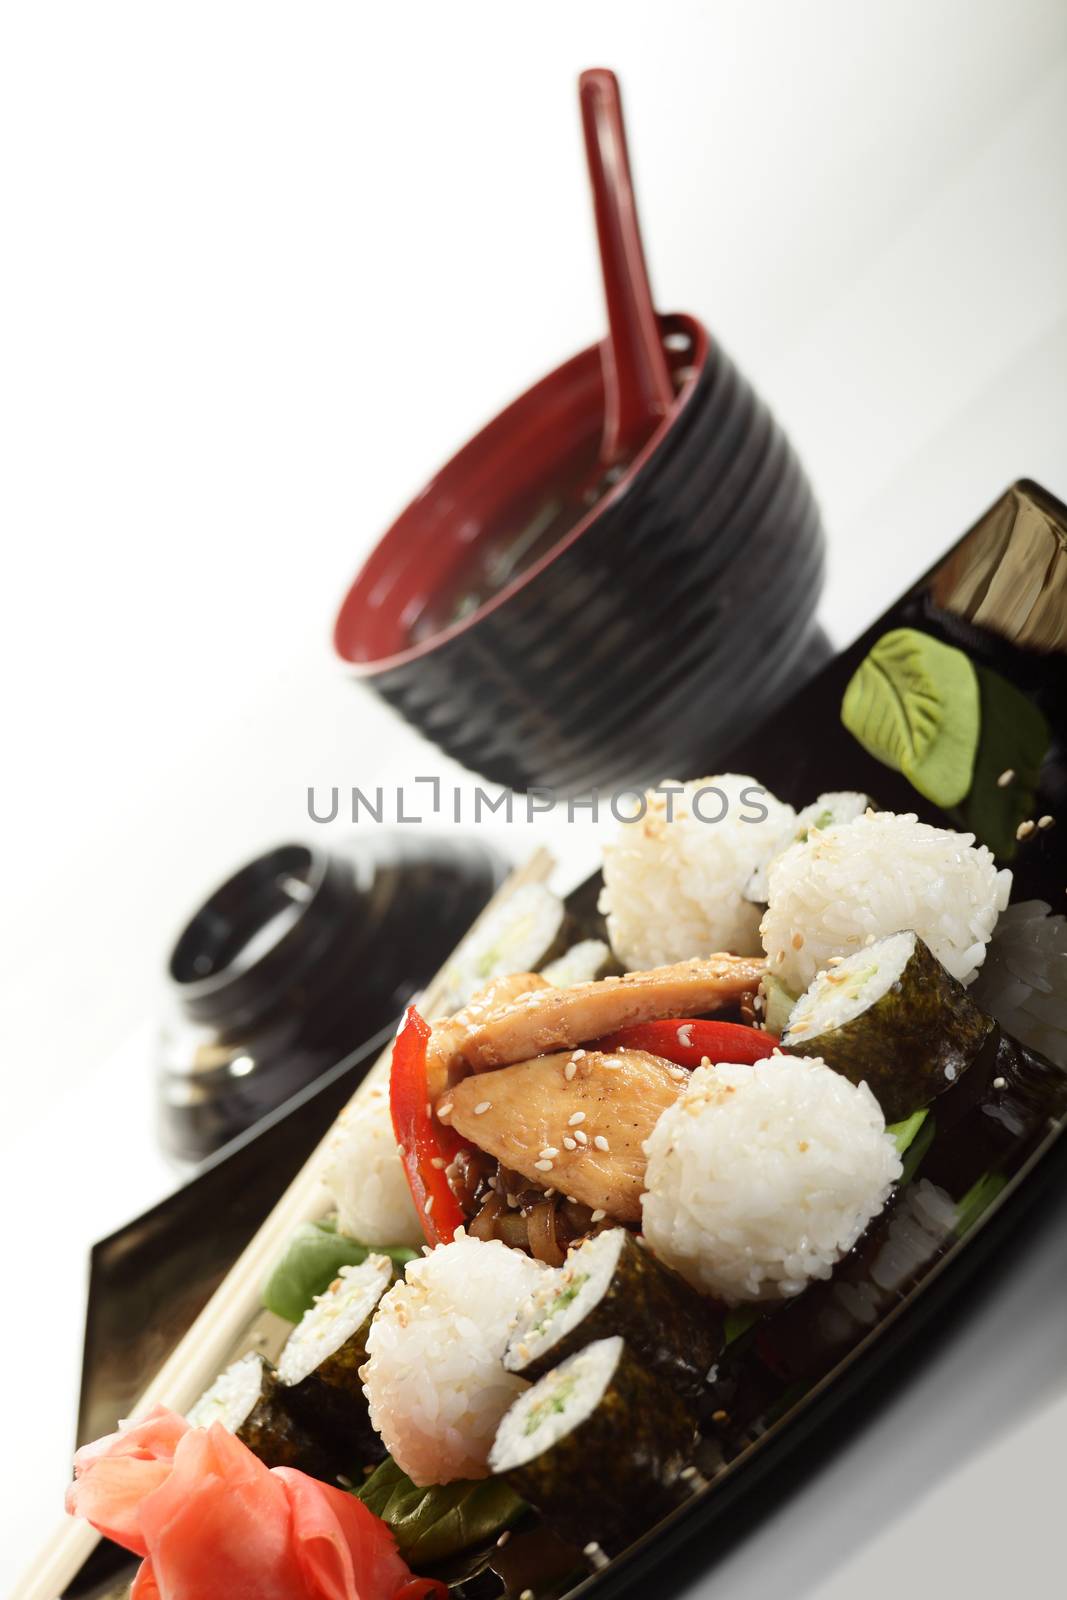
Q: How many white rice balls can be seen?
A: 5